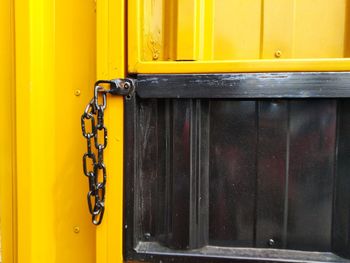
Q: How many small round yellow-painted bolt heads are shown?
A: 4